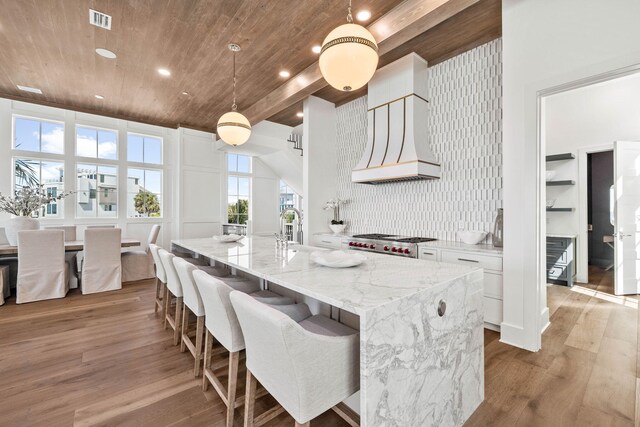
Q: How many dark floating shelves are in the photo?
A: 3